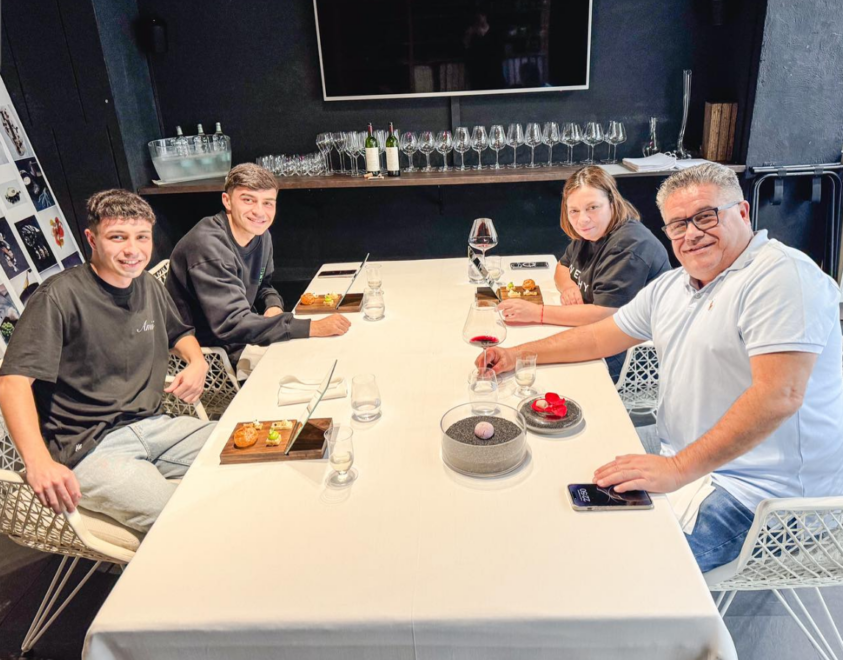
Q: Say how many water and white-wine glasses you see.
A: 8